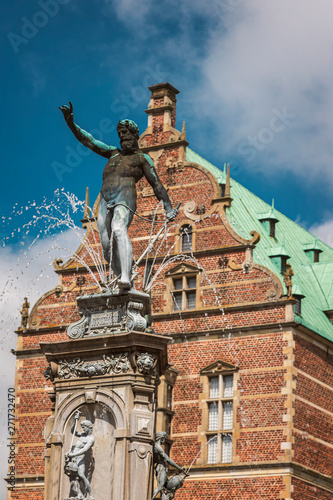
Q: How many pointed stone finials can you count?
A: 3